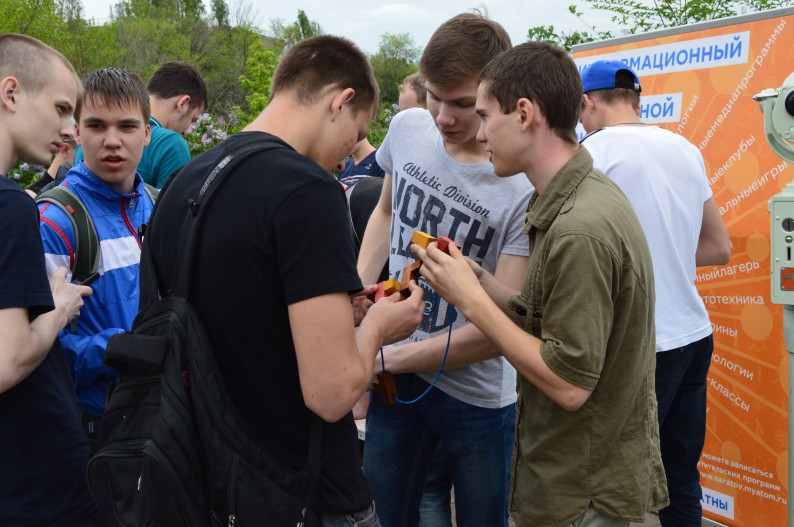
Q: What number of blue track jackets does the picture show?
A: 1